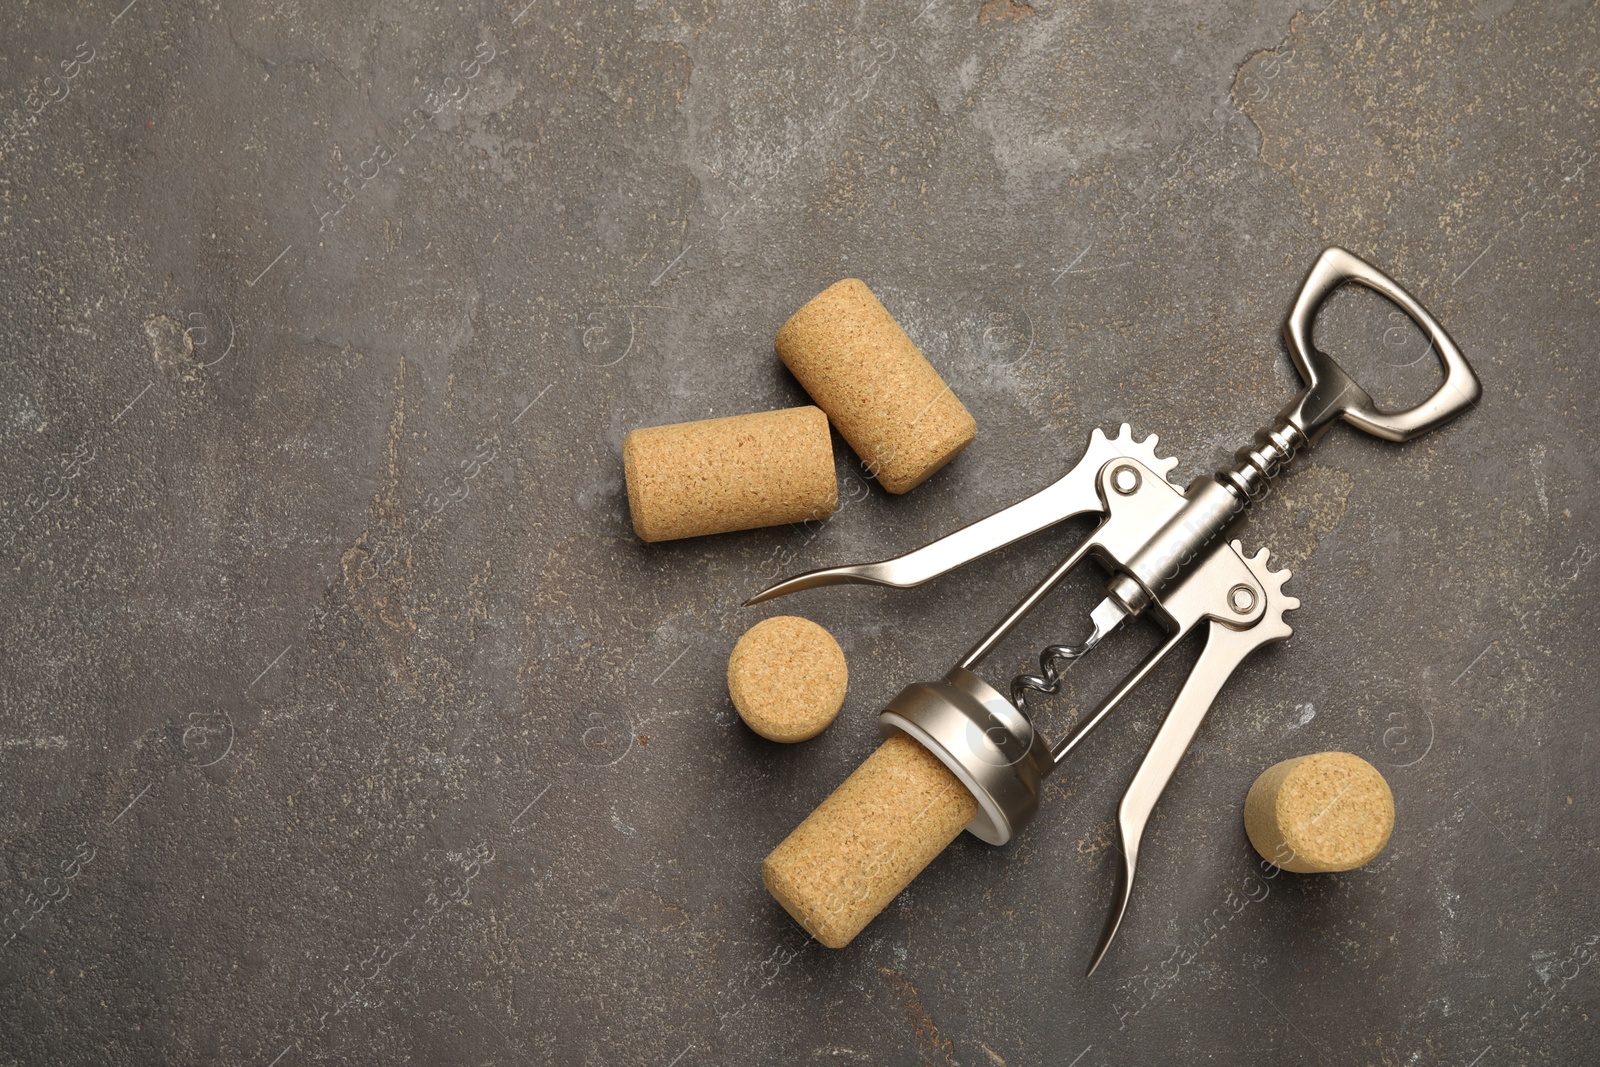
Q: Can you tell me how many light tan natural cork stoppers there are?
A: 5